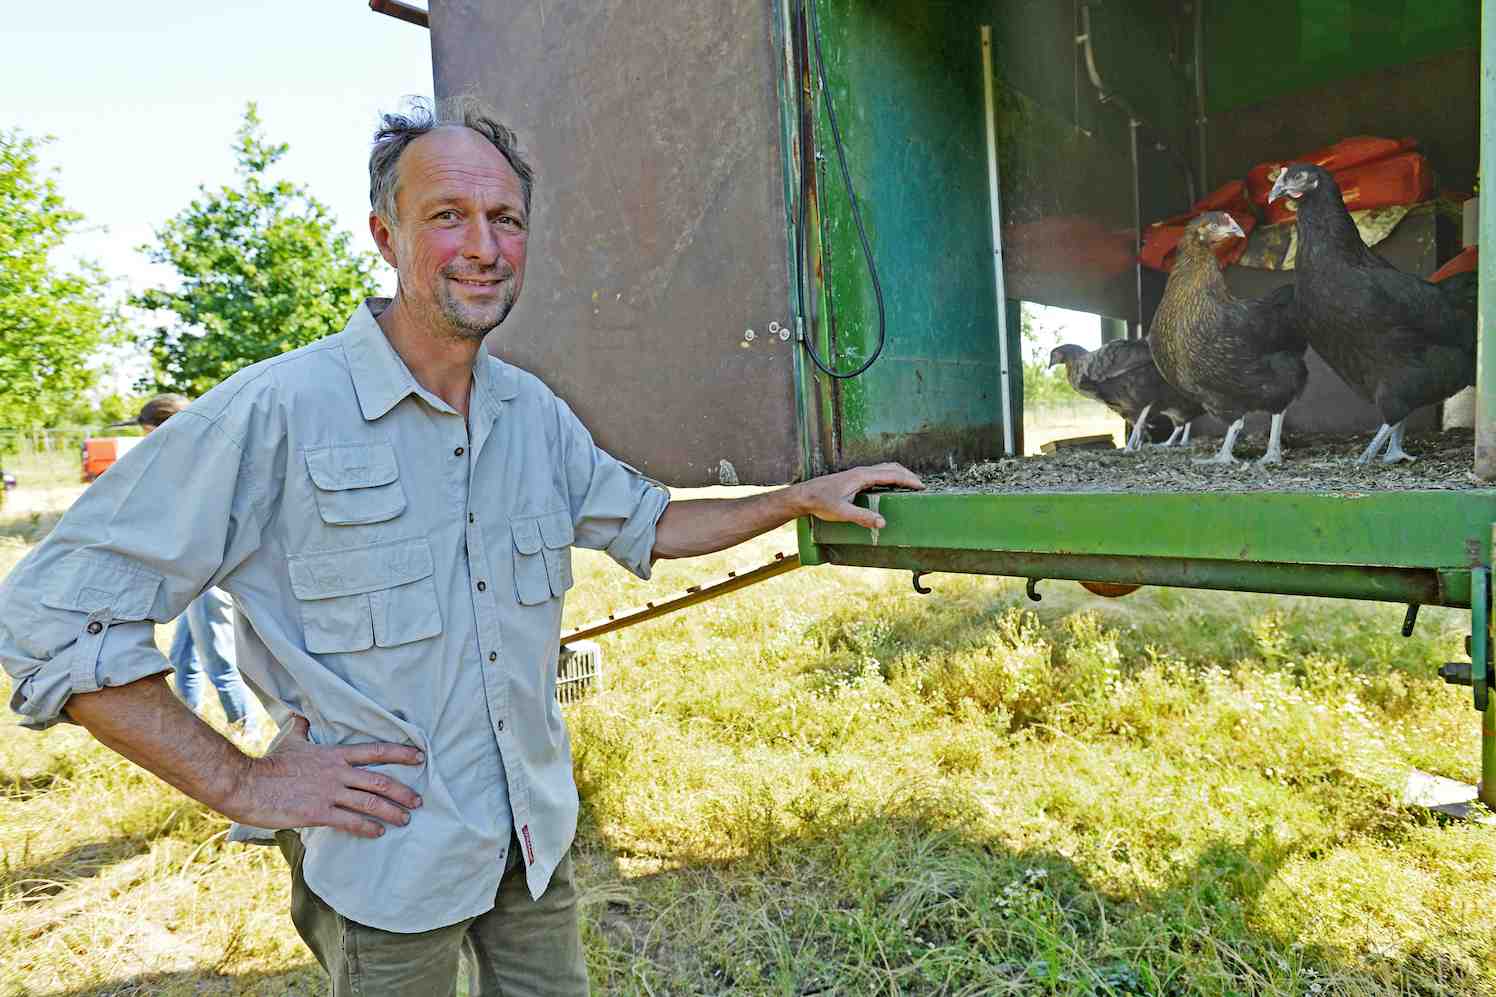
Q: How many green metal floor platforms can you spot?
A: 1